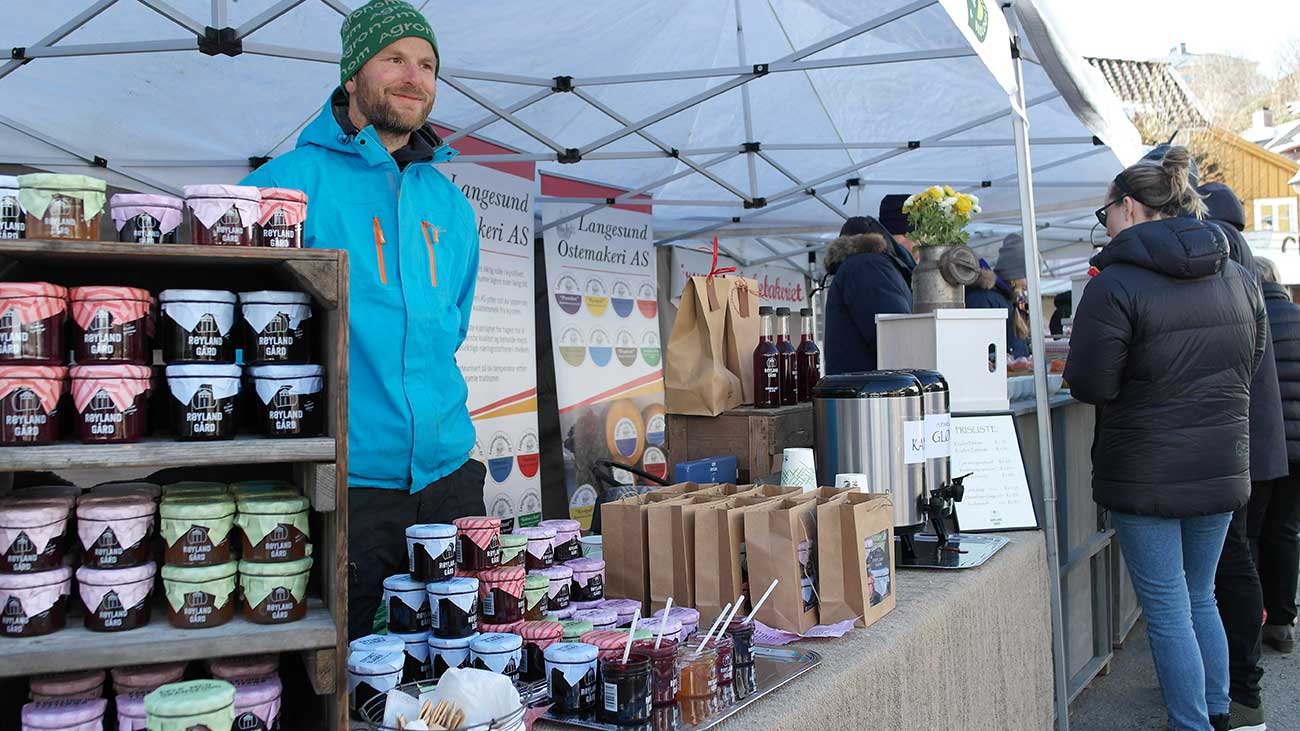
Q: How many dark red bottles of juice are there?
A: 3